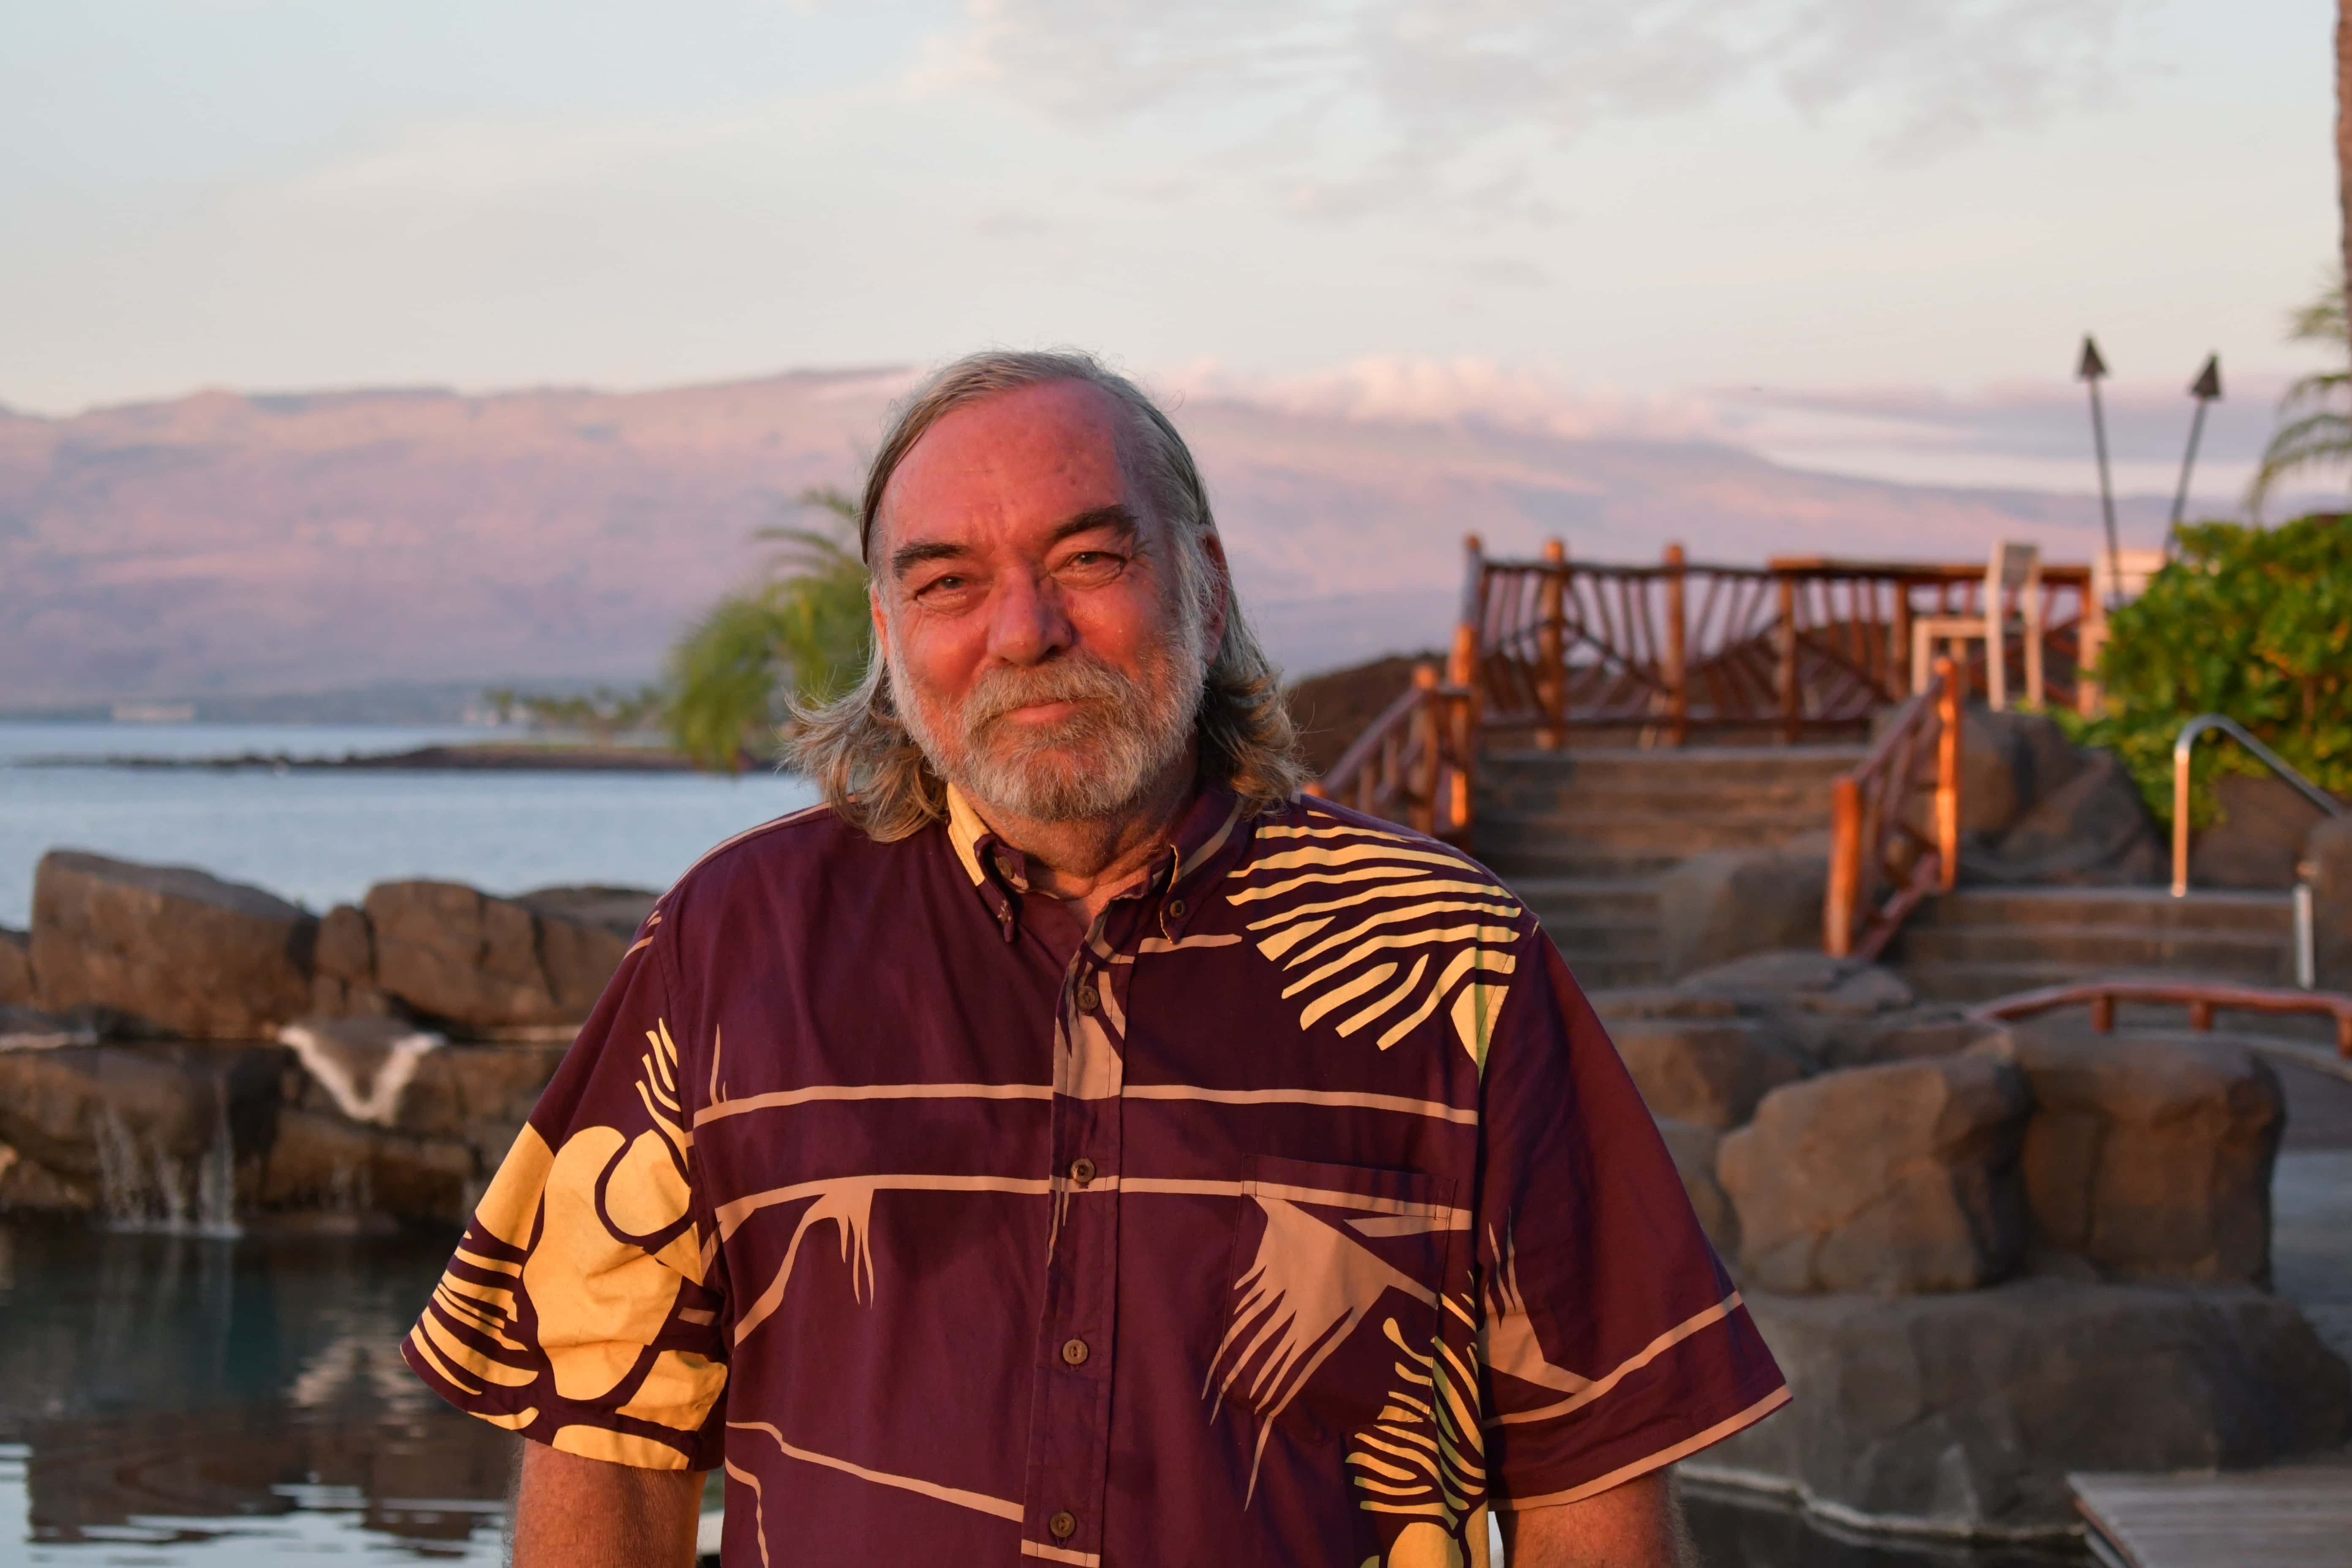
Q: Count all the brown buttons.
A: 7